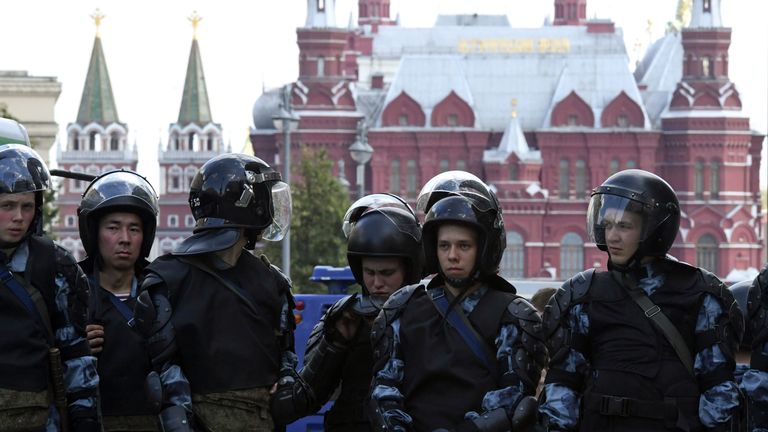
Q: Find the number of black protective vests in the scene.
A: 6